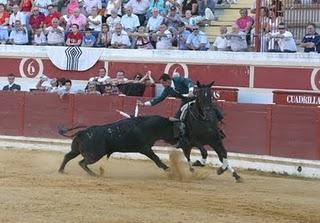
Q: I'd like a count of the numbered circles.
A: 2